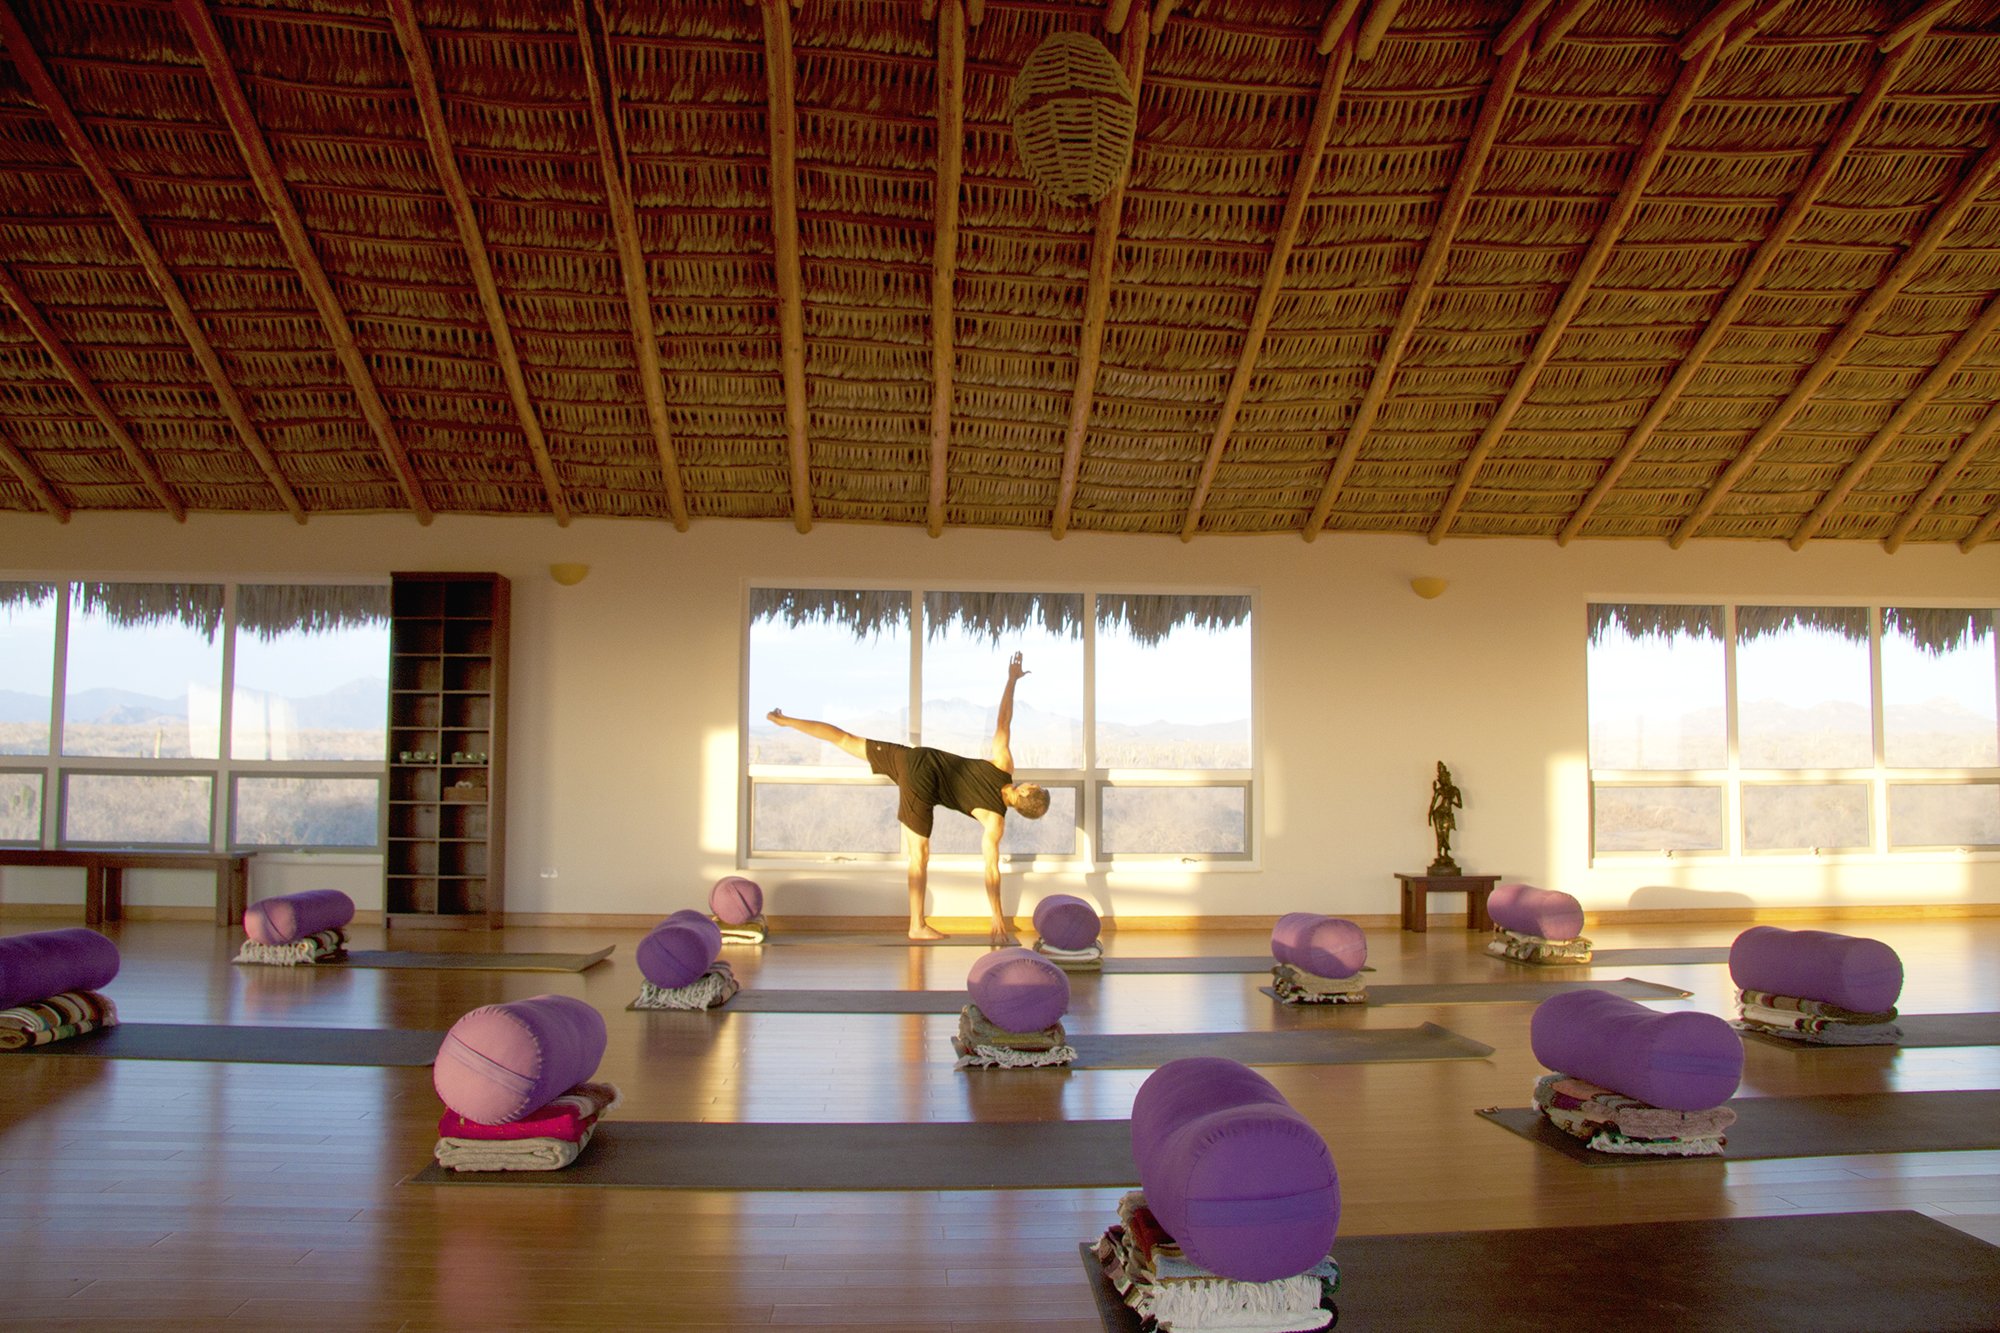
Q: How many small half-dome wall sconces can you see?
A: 2